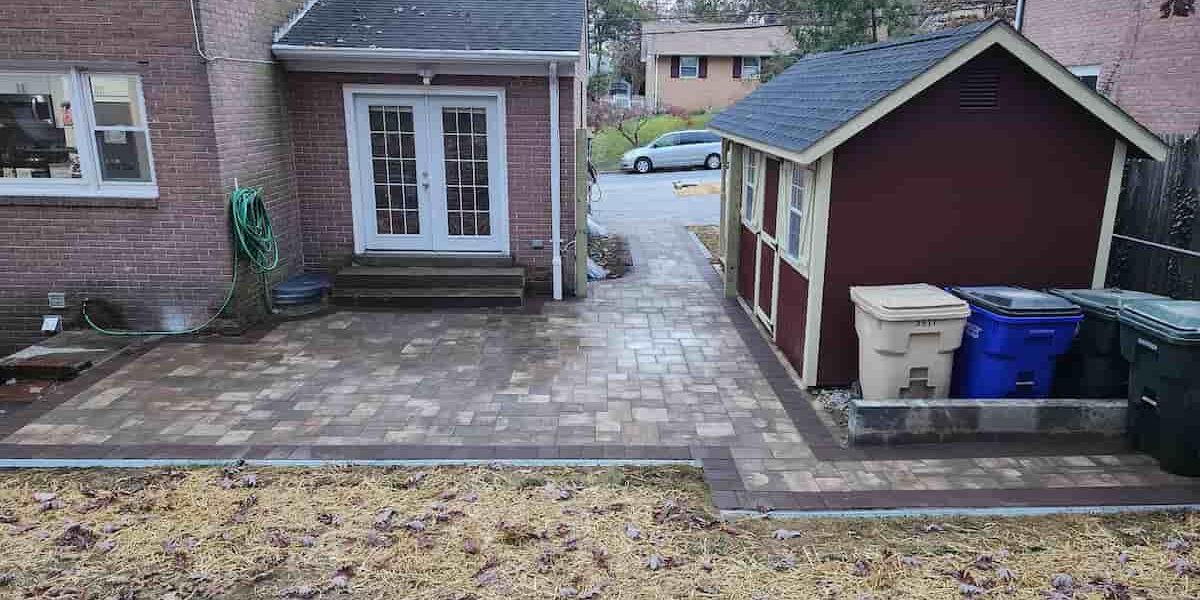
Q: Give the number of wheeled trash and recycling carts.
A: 4